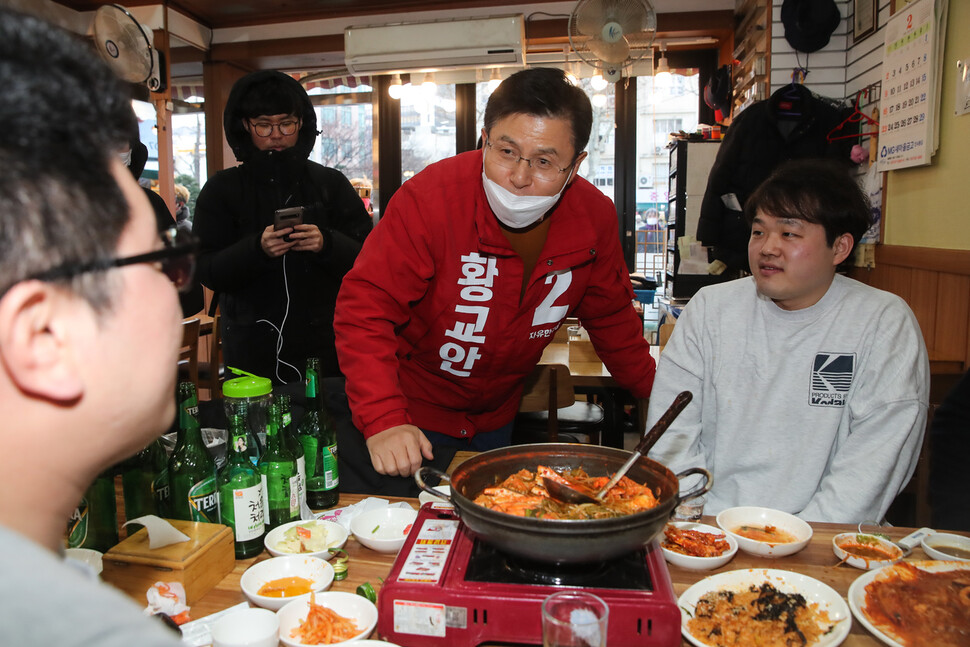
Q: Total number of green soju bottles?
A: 3